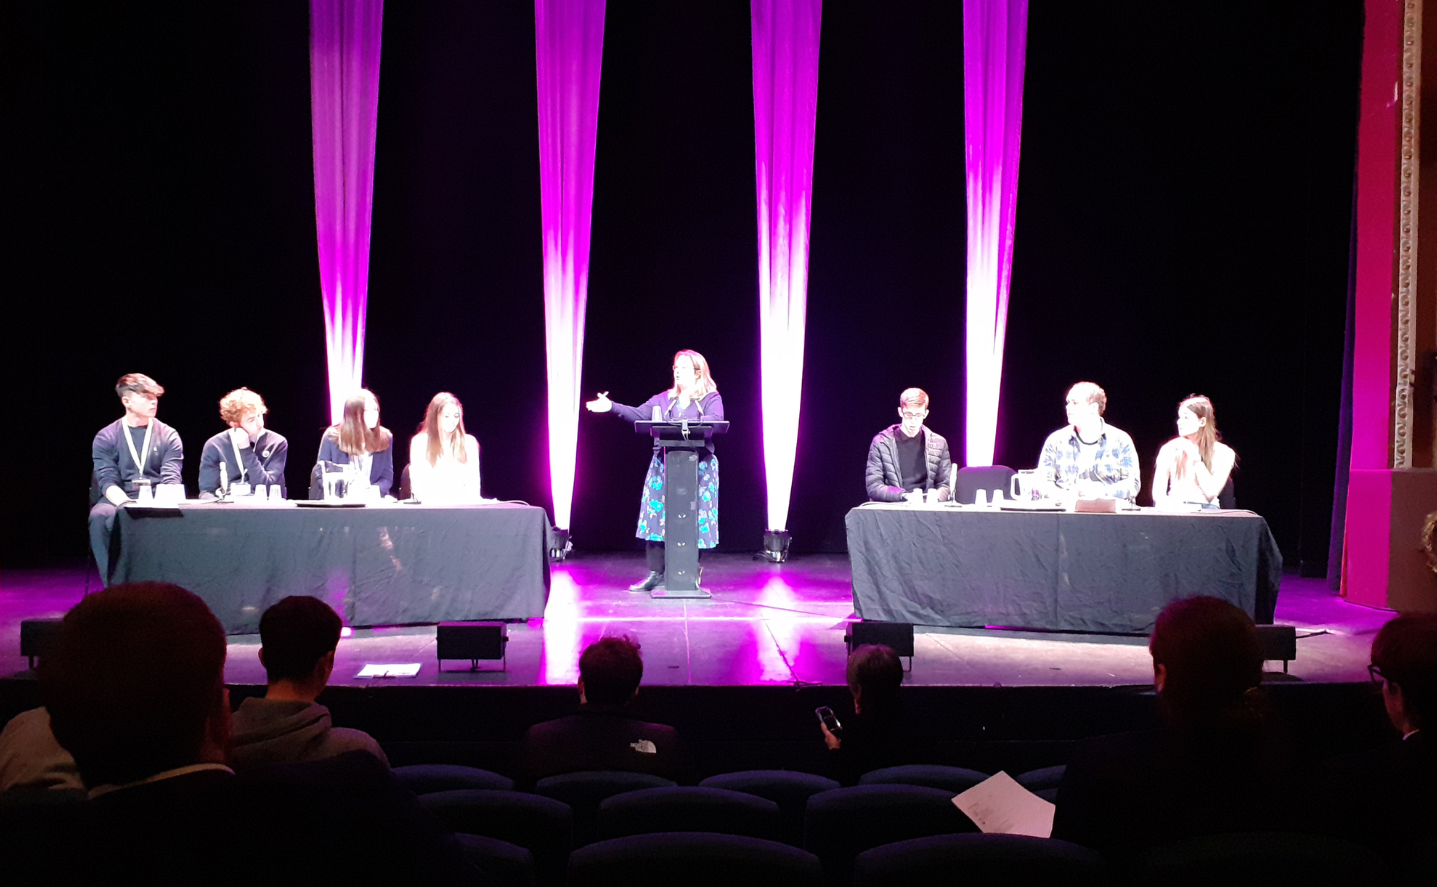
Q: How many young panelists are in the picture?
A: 7